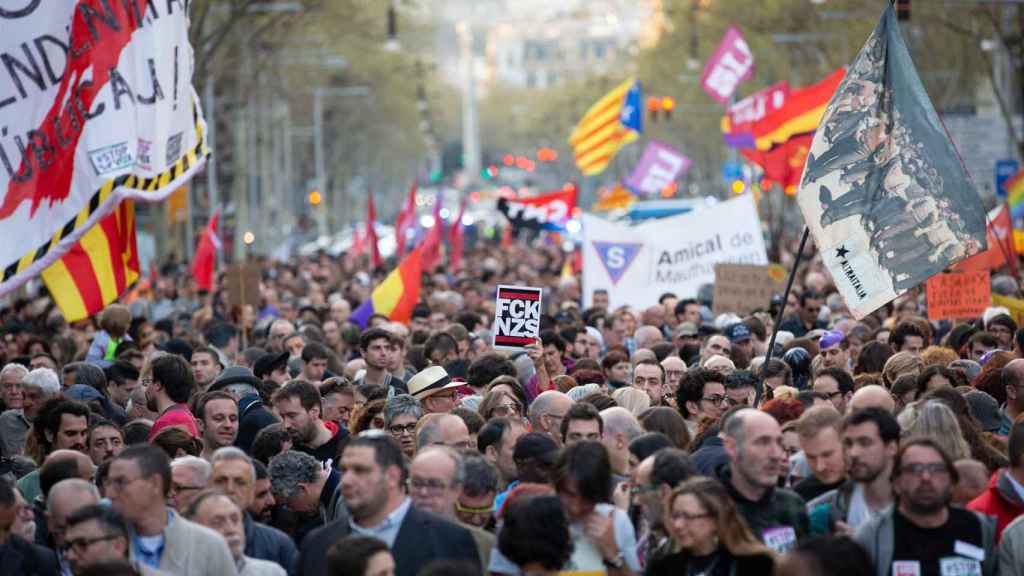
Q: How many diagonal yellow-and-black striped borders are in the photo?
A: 1